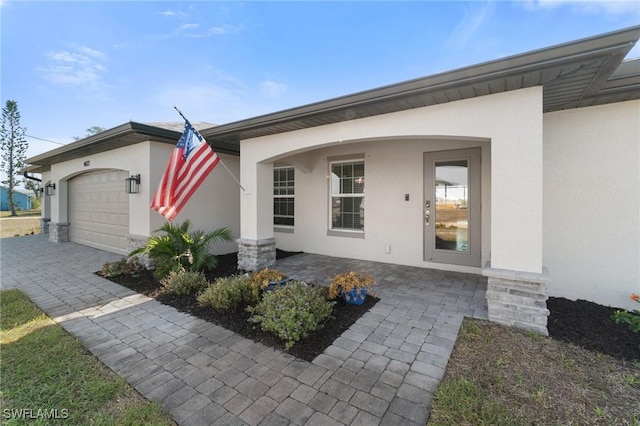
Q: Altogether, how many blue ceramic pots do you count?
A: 2